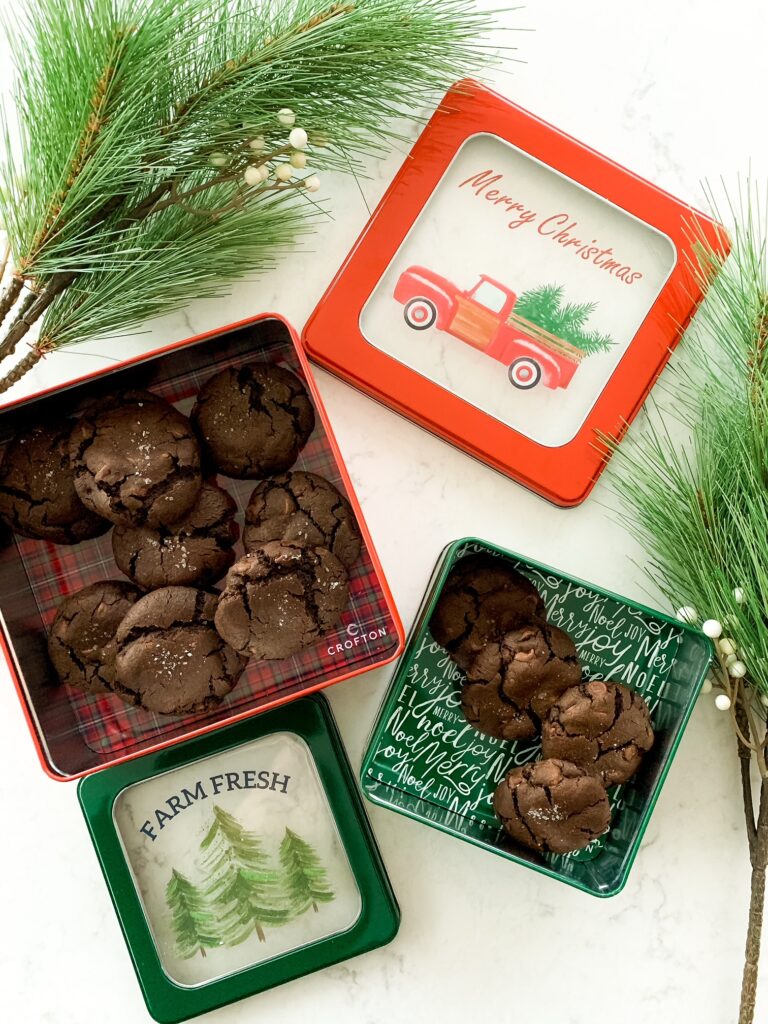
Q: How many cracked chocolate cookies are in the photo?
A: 12